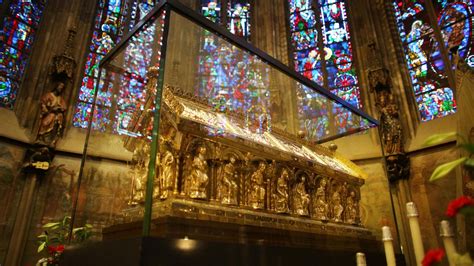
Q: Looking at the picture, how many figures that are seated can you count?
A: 8